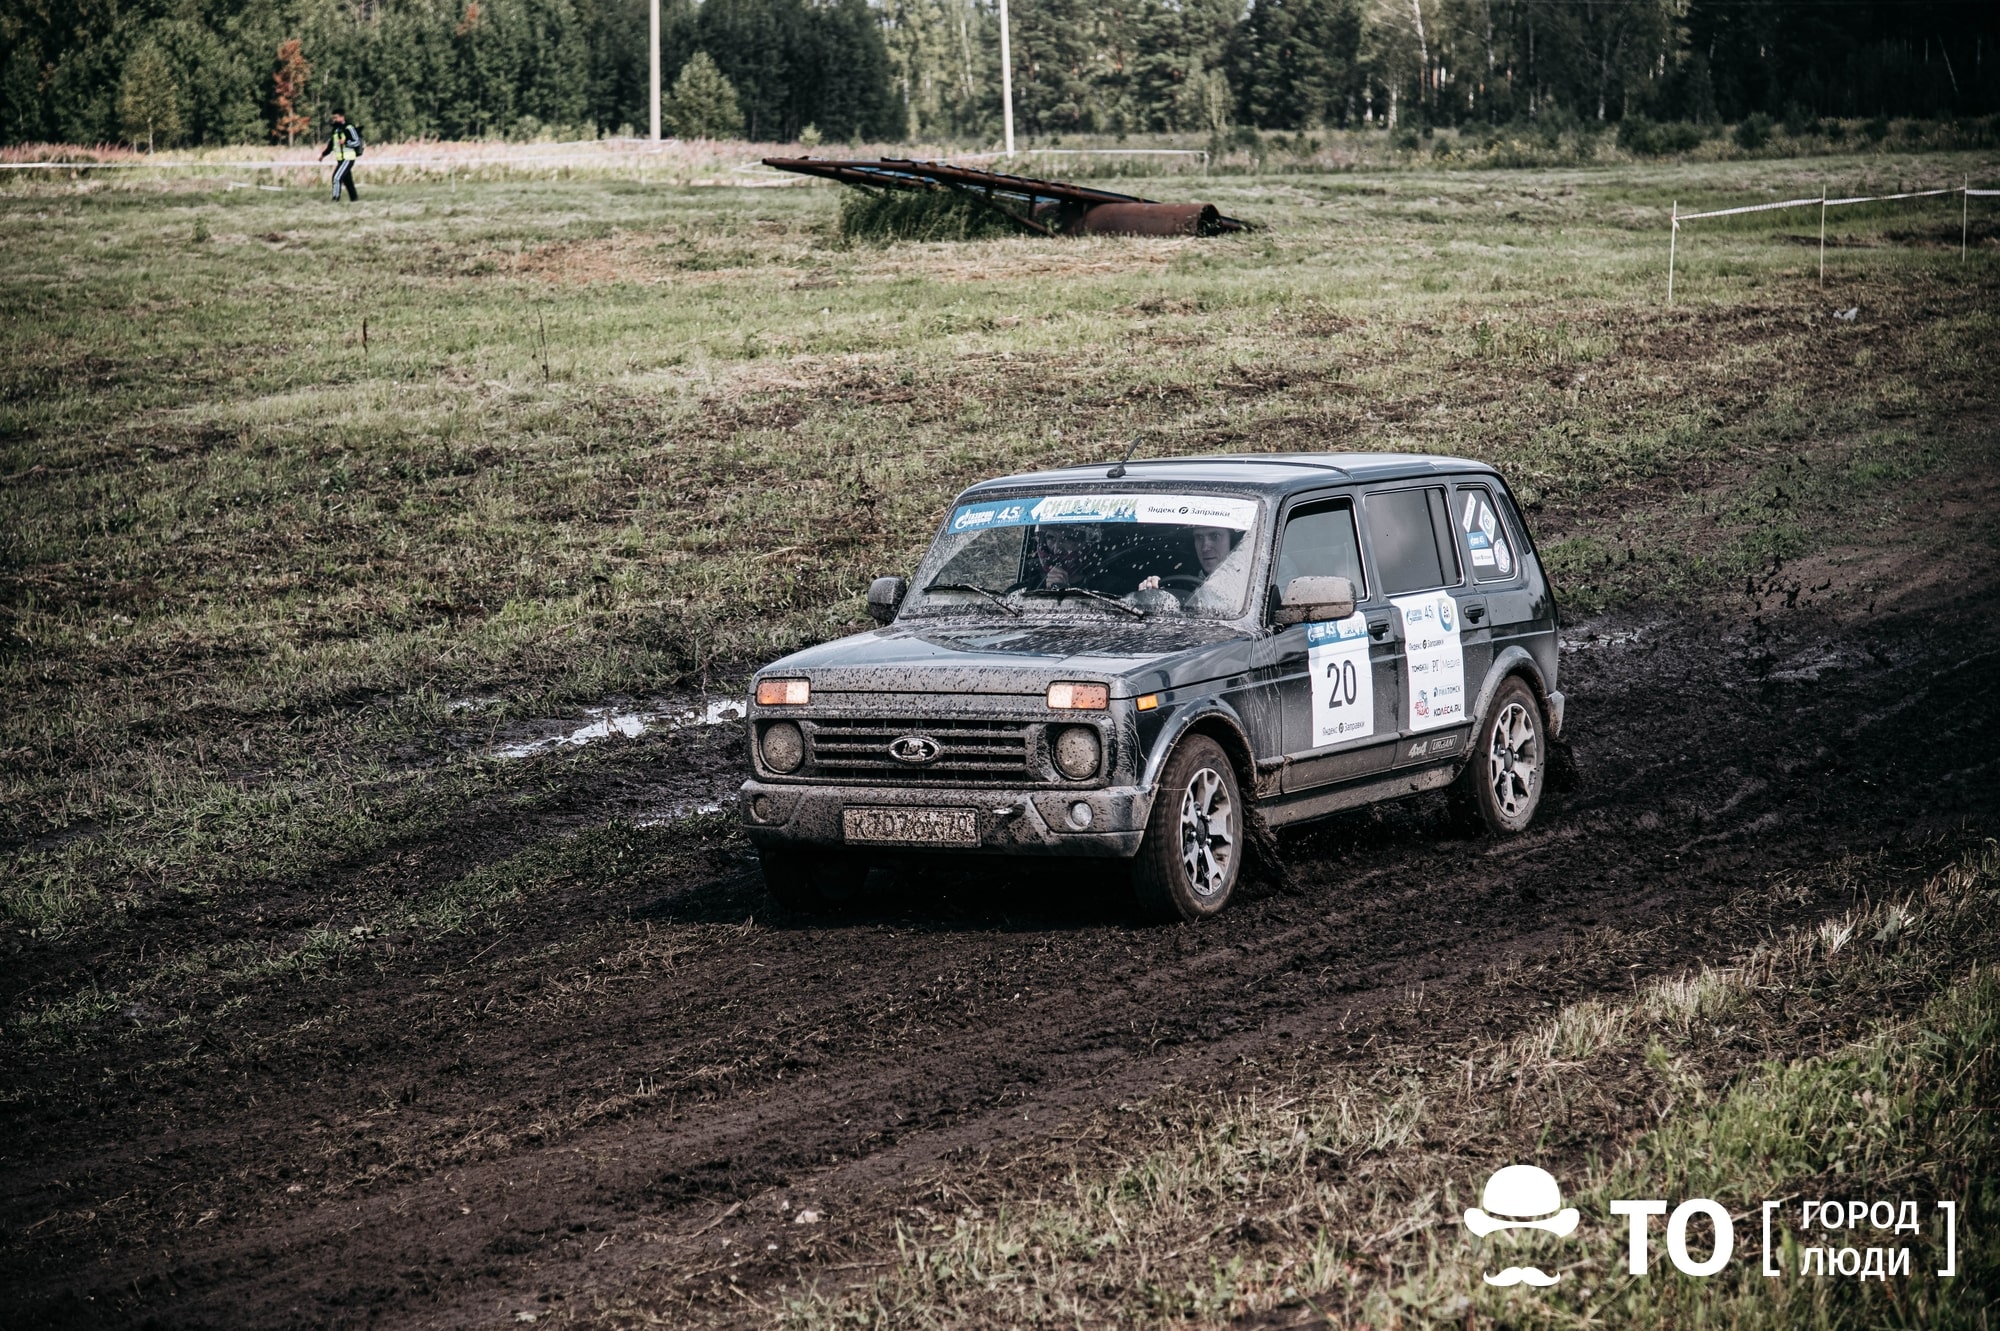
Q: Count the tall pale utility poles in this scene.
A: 2